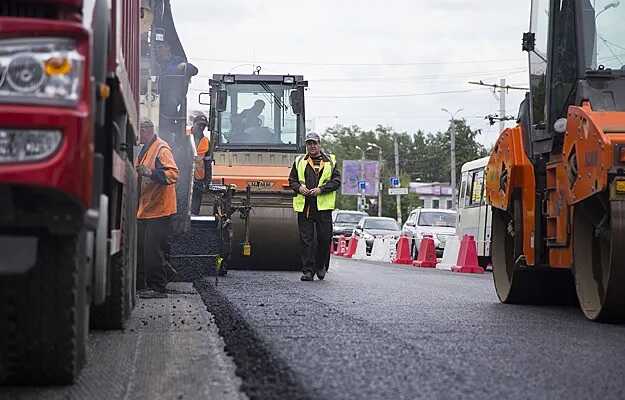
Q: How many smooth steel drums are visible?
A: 3